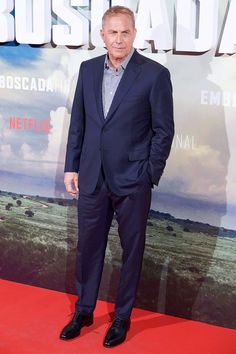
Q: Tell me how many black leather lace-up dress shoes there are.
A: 2